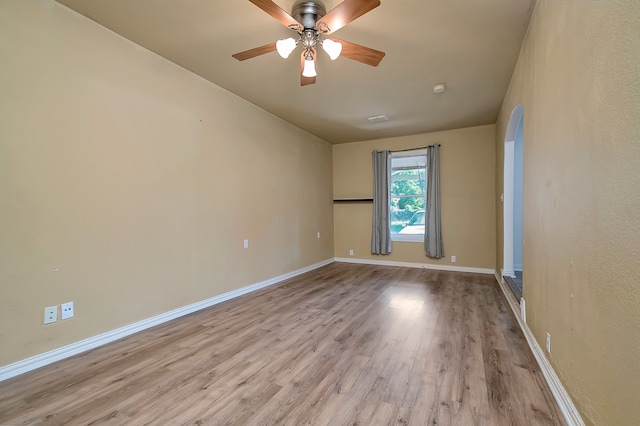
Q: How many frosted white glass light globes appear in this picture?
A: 3